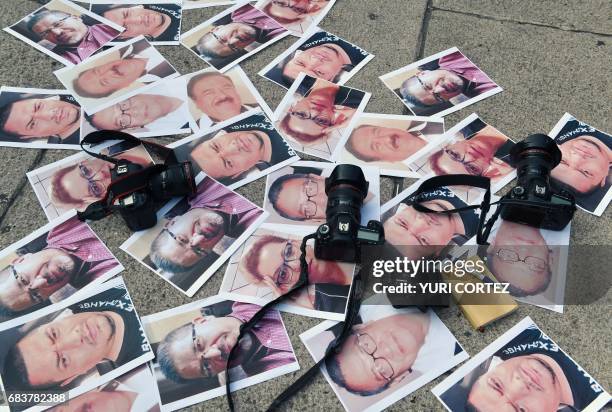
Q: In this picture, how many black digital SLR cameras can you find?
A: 3